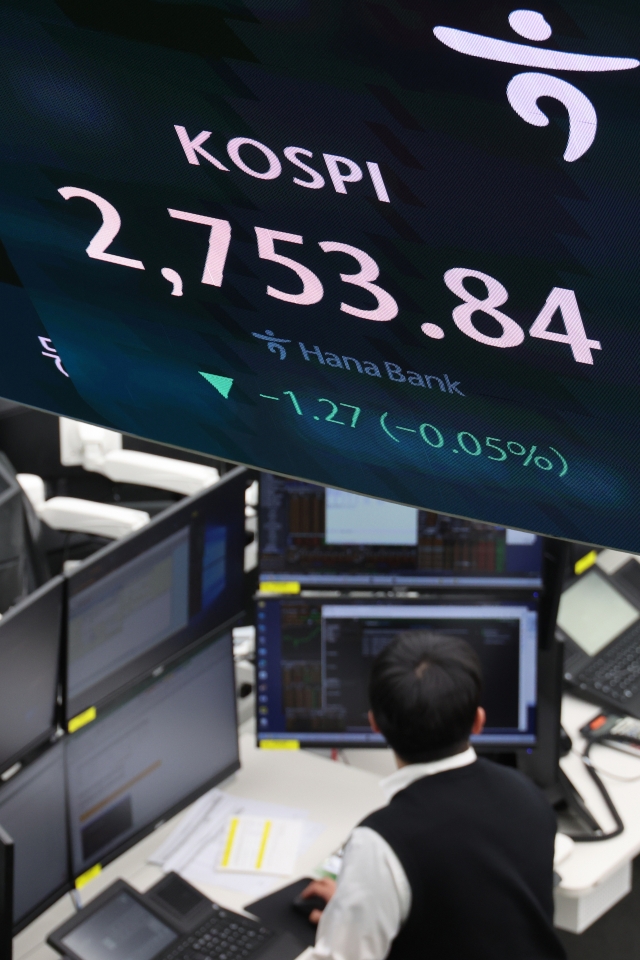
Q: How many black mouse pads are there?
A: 1